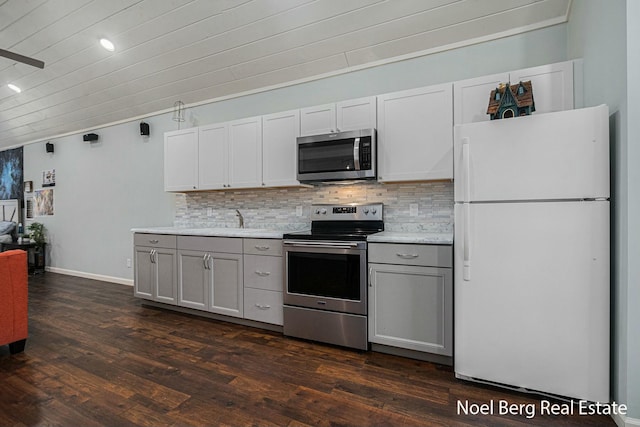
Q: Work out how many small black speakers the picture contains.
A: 3